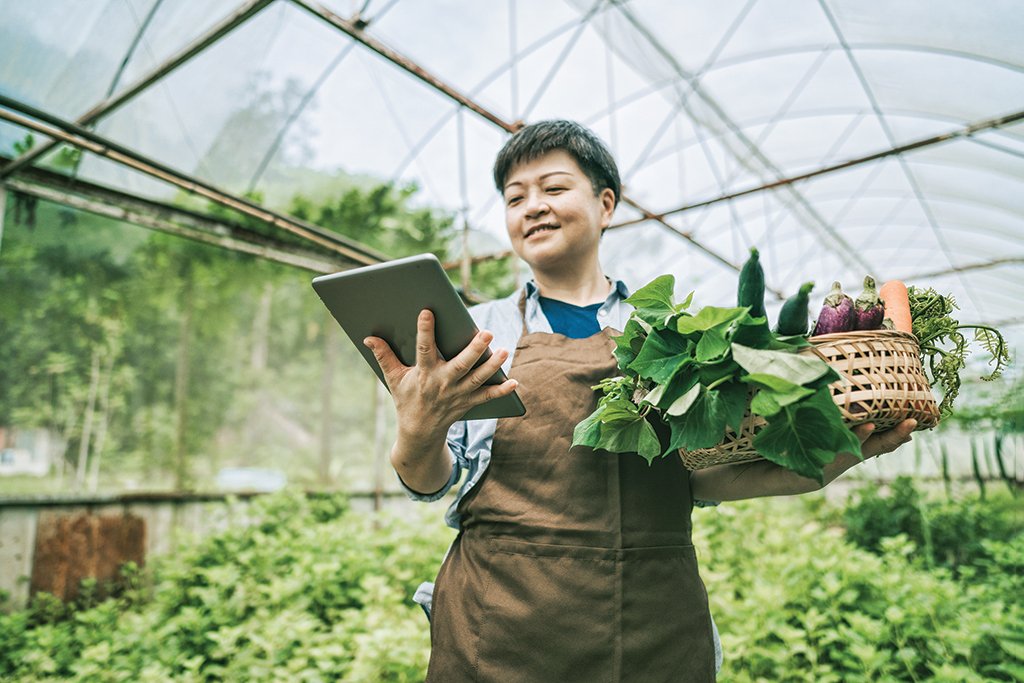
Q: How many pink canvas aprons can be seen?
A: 0